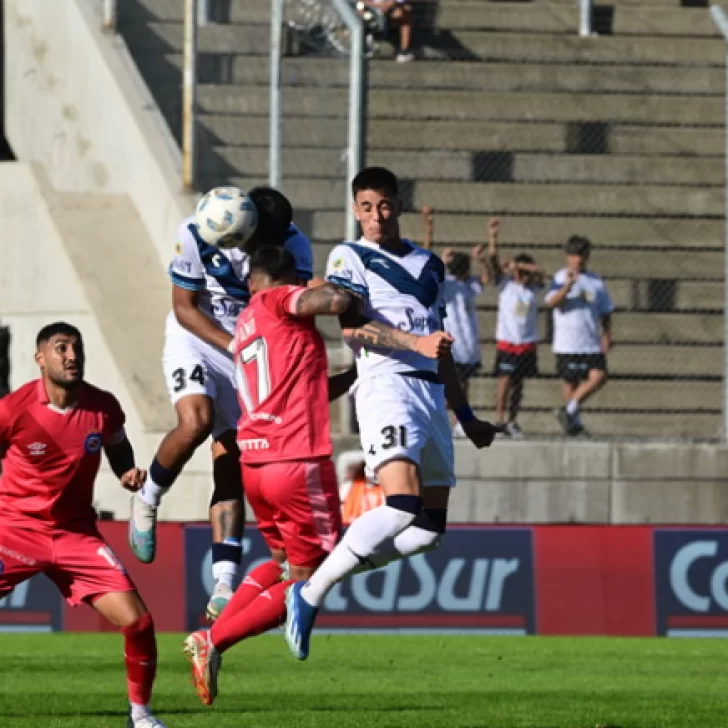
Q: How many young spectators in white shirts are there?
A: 3